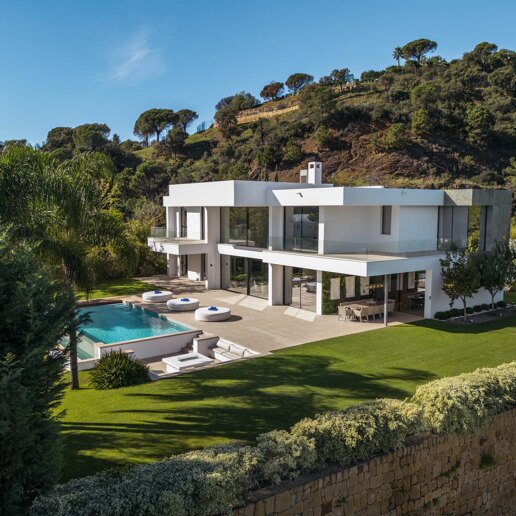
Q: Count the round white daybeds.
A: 3